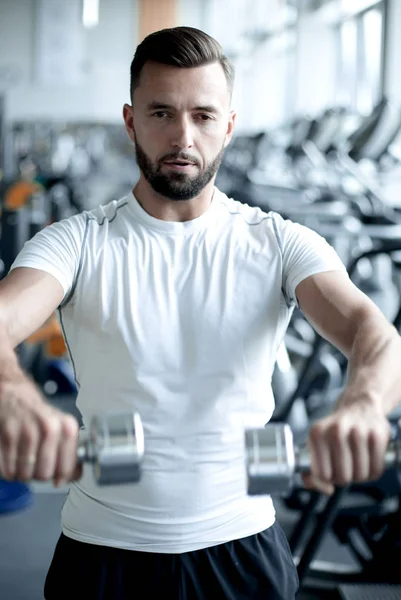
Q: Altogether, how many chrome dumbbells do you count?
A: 2